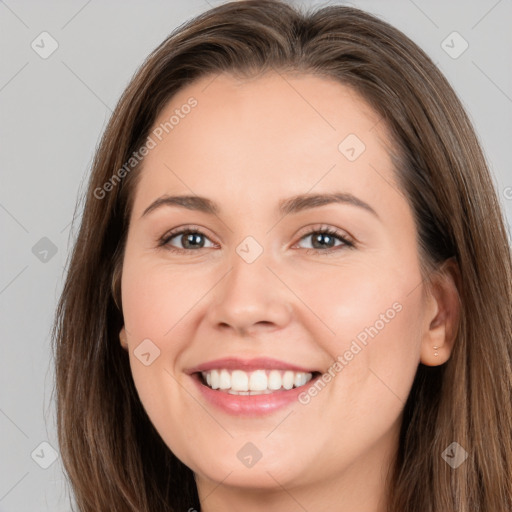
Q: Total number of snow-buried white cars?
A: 0